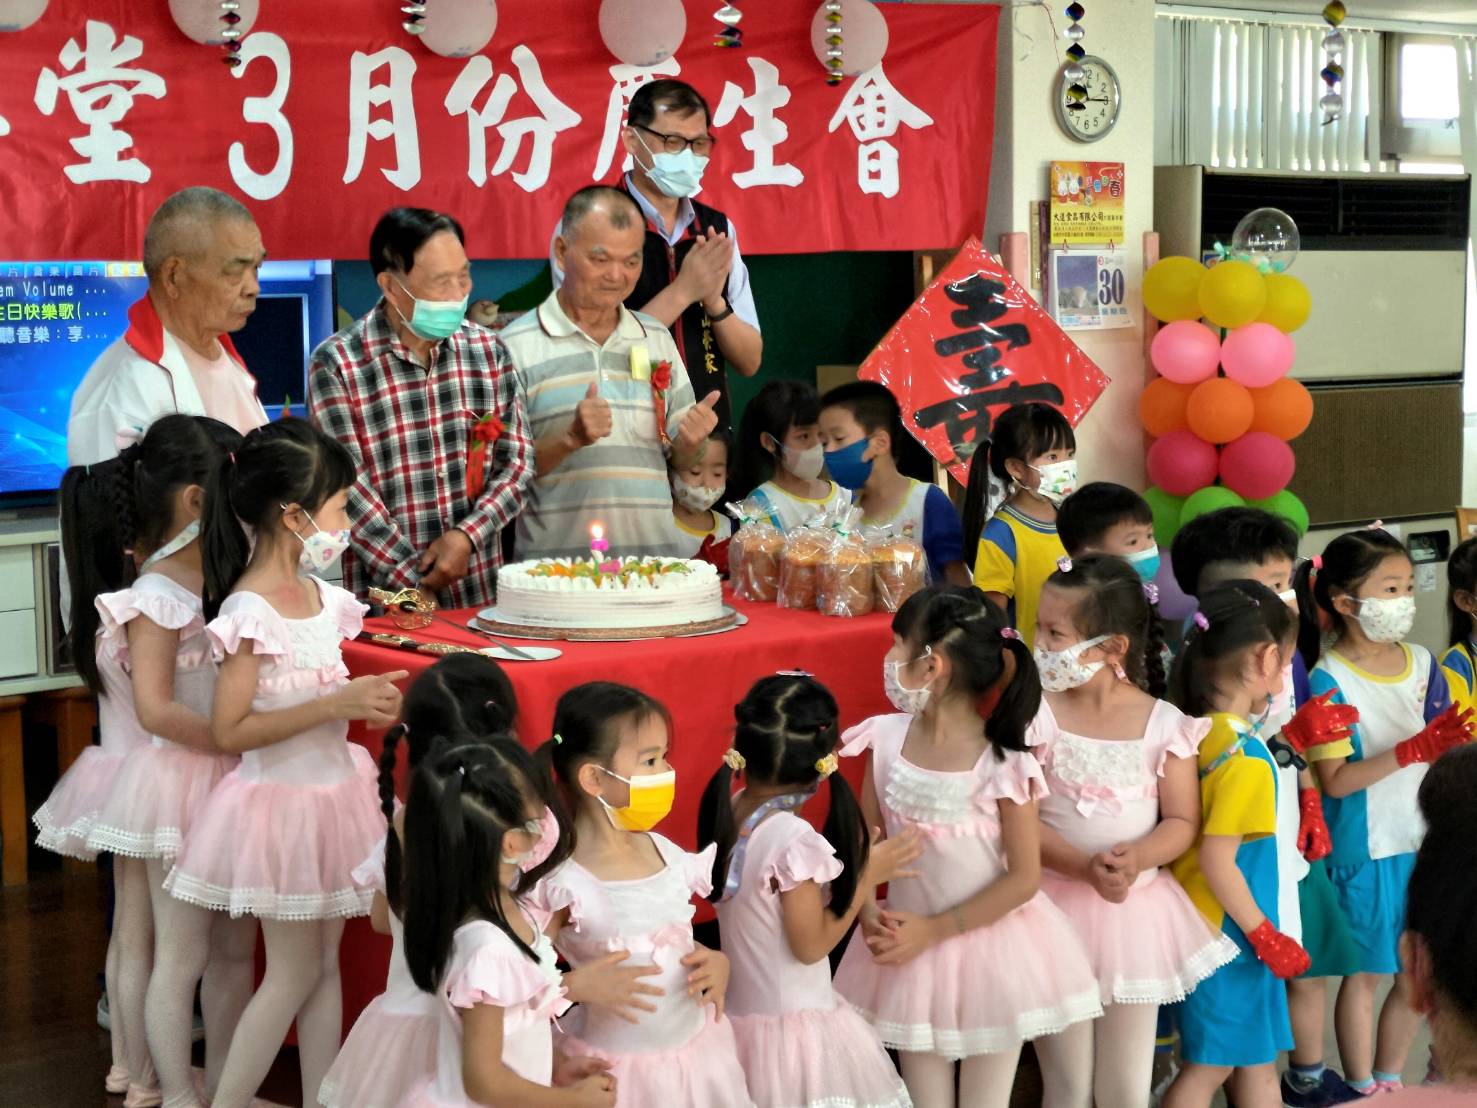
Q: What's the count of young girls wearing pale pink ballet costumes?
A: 9